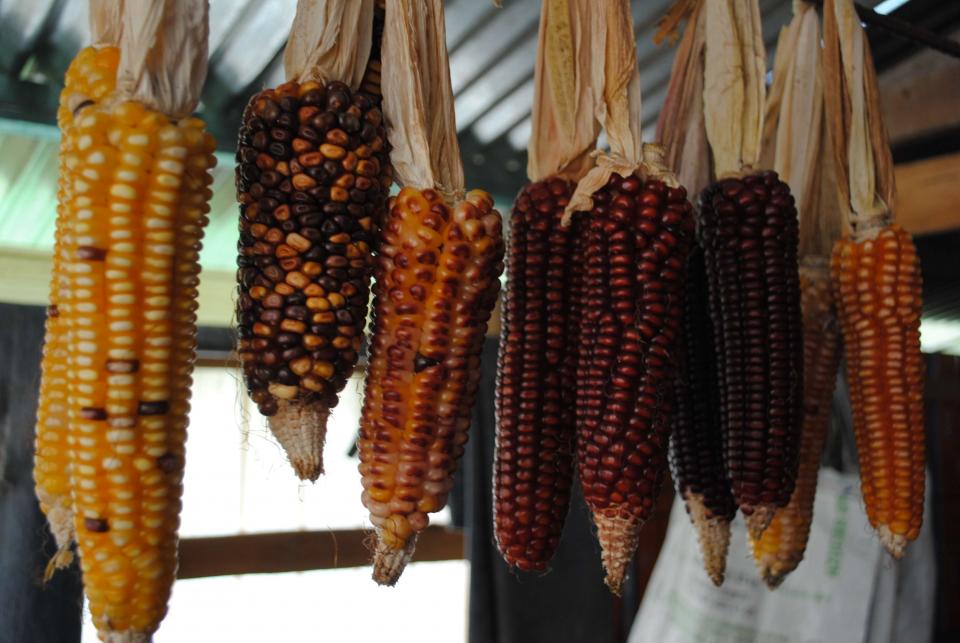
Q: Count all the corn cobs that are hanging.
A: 10